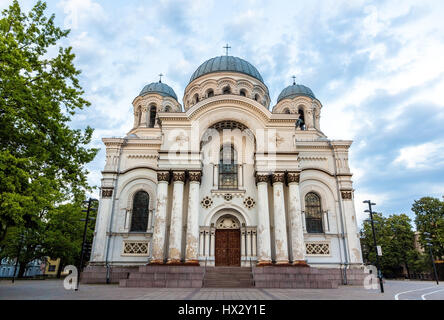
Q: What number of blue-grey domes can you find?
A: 3